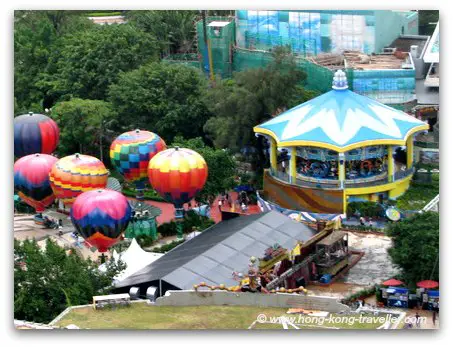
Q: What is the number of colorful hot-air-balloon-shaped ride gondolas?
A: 6